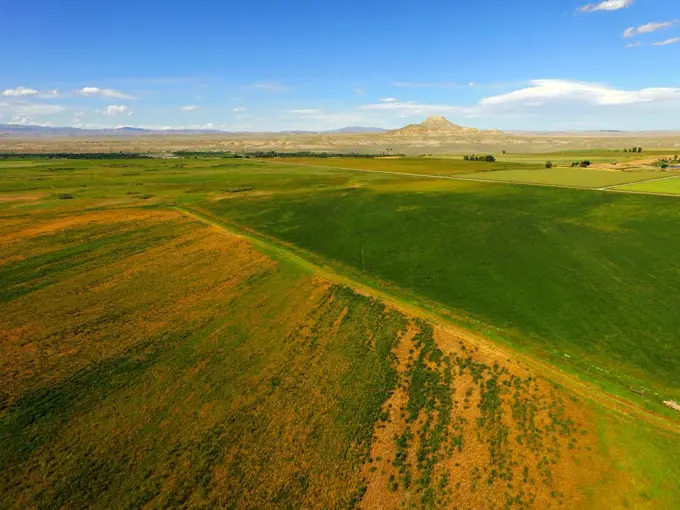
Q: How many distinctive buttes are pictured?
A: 1